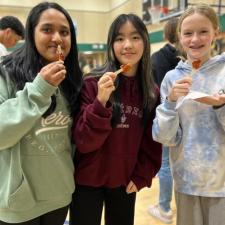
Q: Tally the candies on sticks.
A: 3